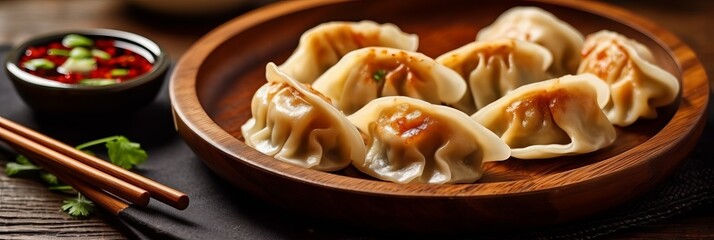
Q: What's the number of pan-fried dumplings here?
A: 8